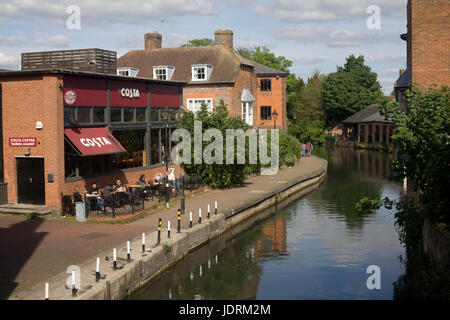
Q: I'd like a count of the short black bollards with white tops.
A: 11